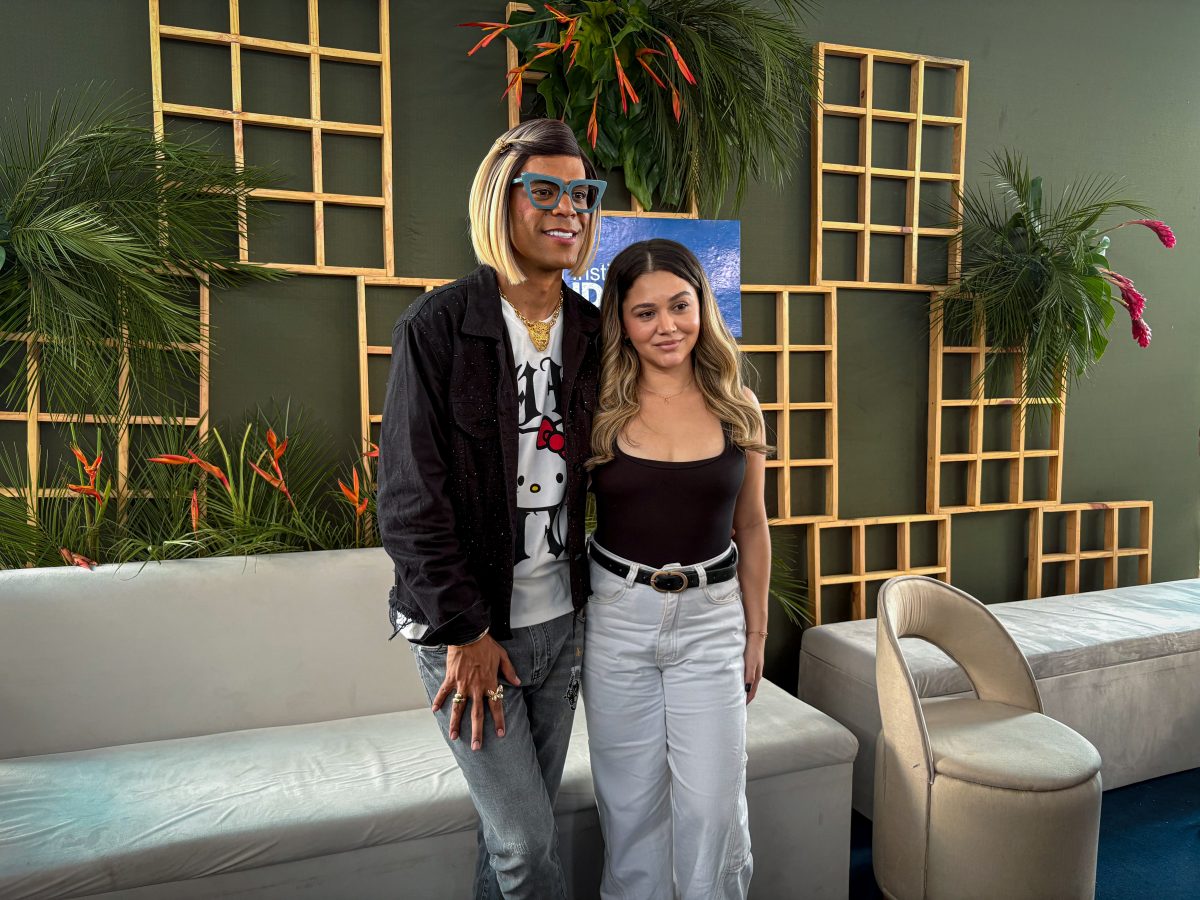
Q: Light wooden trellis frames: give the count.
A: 9